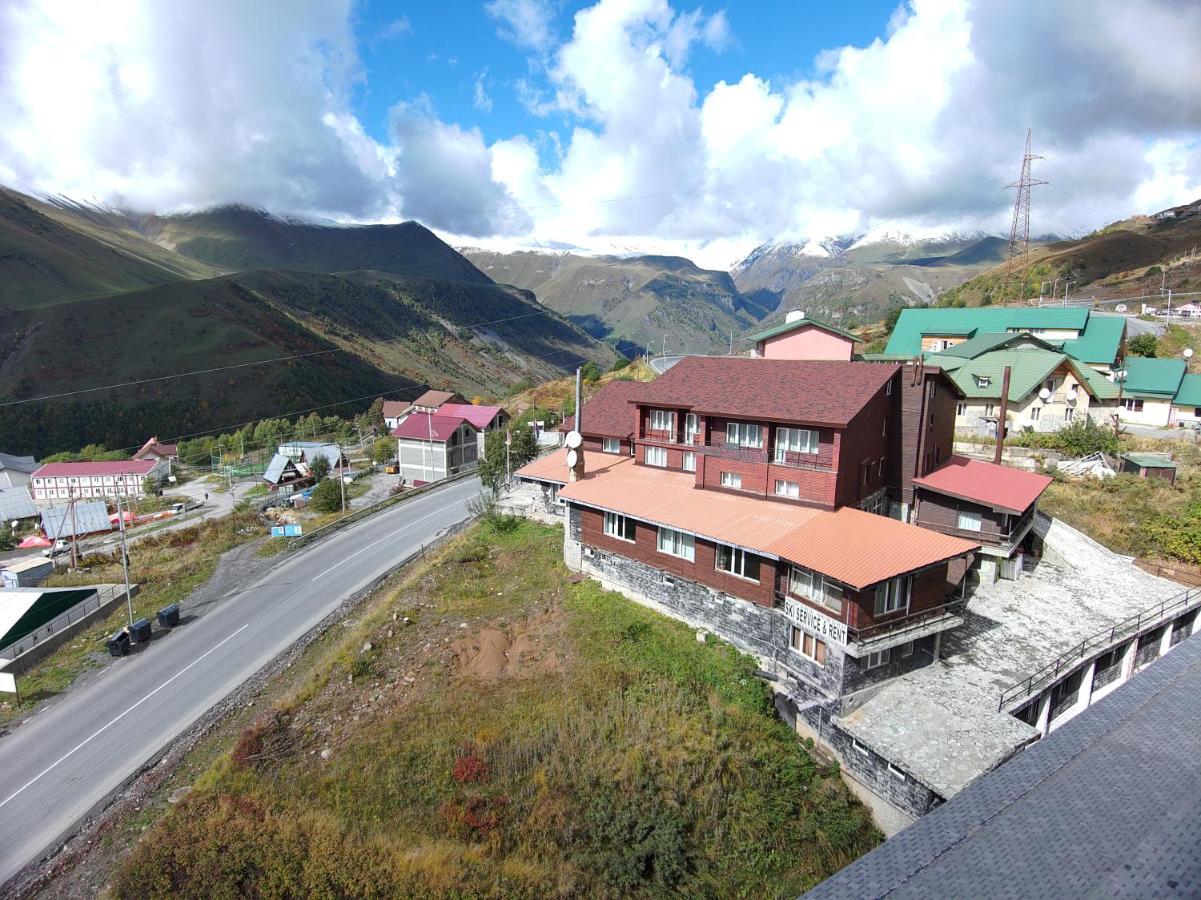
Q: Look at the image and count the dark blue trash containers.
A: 3